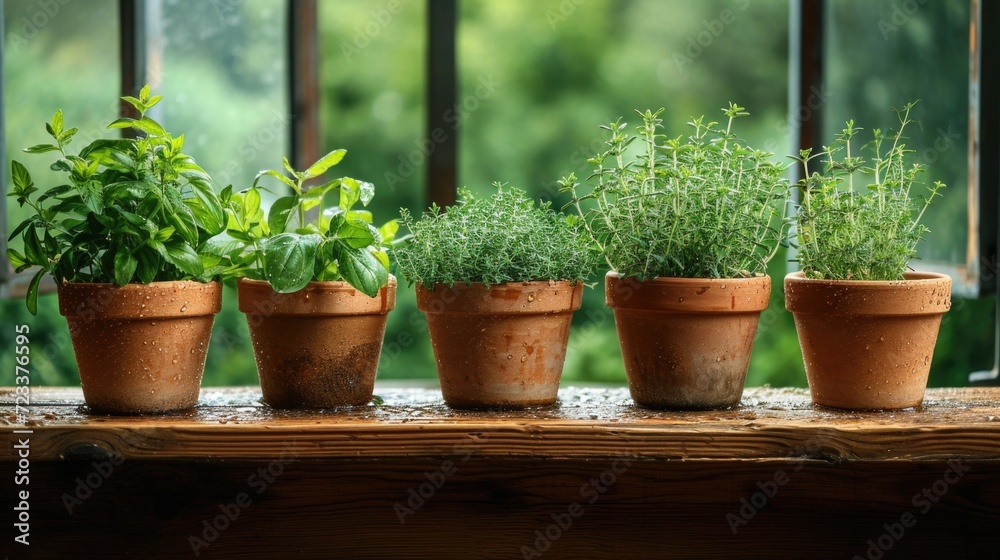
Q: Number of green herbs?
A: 5